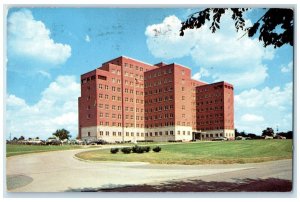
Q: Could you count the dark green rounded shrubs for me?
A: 5